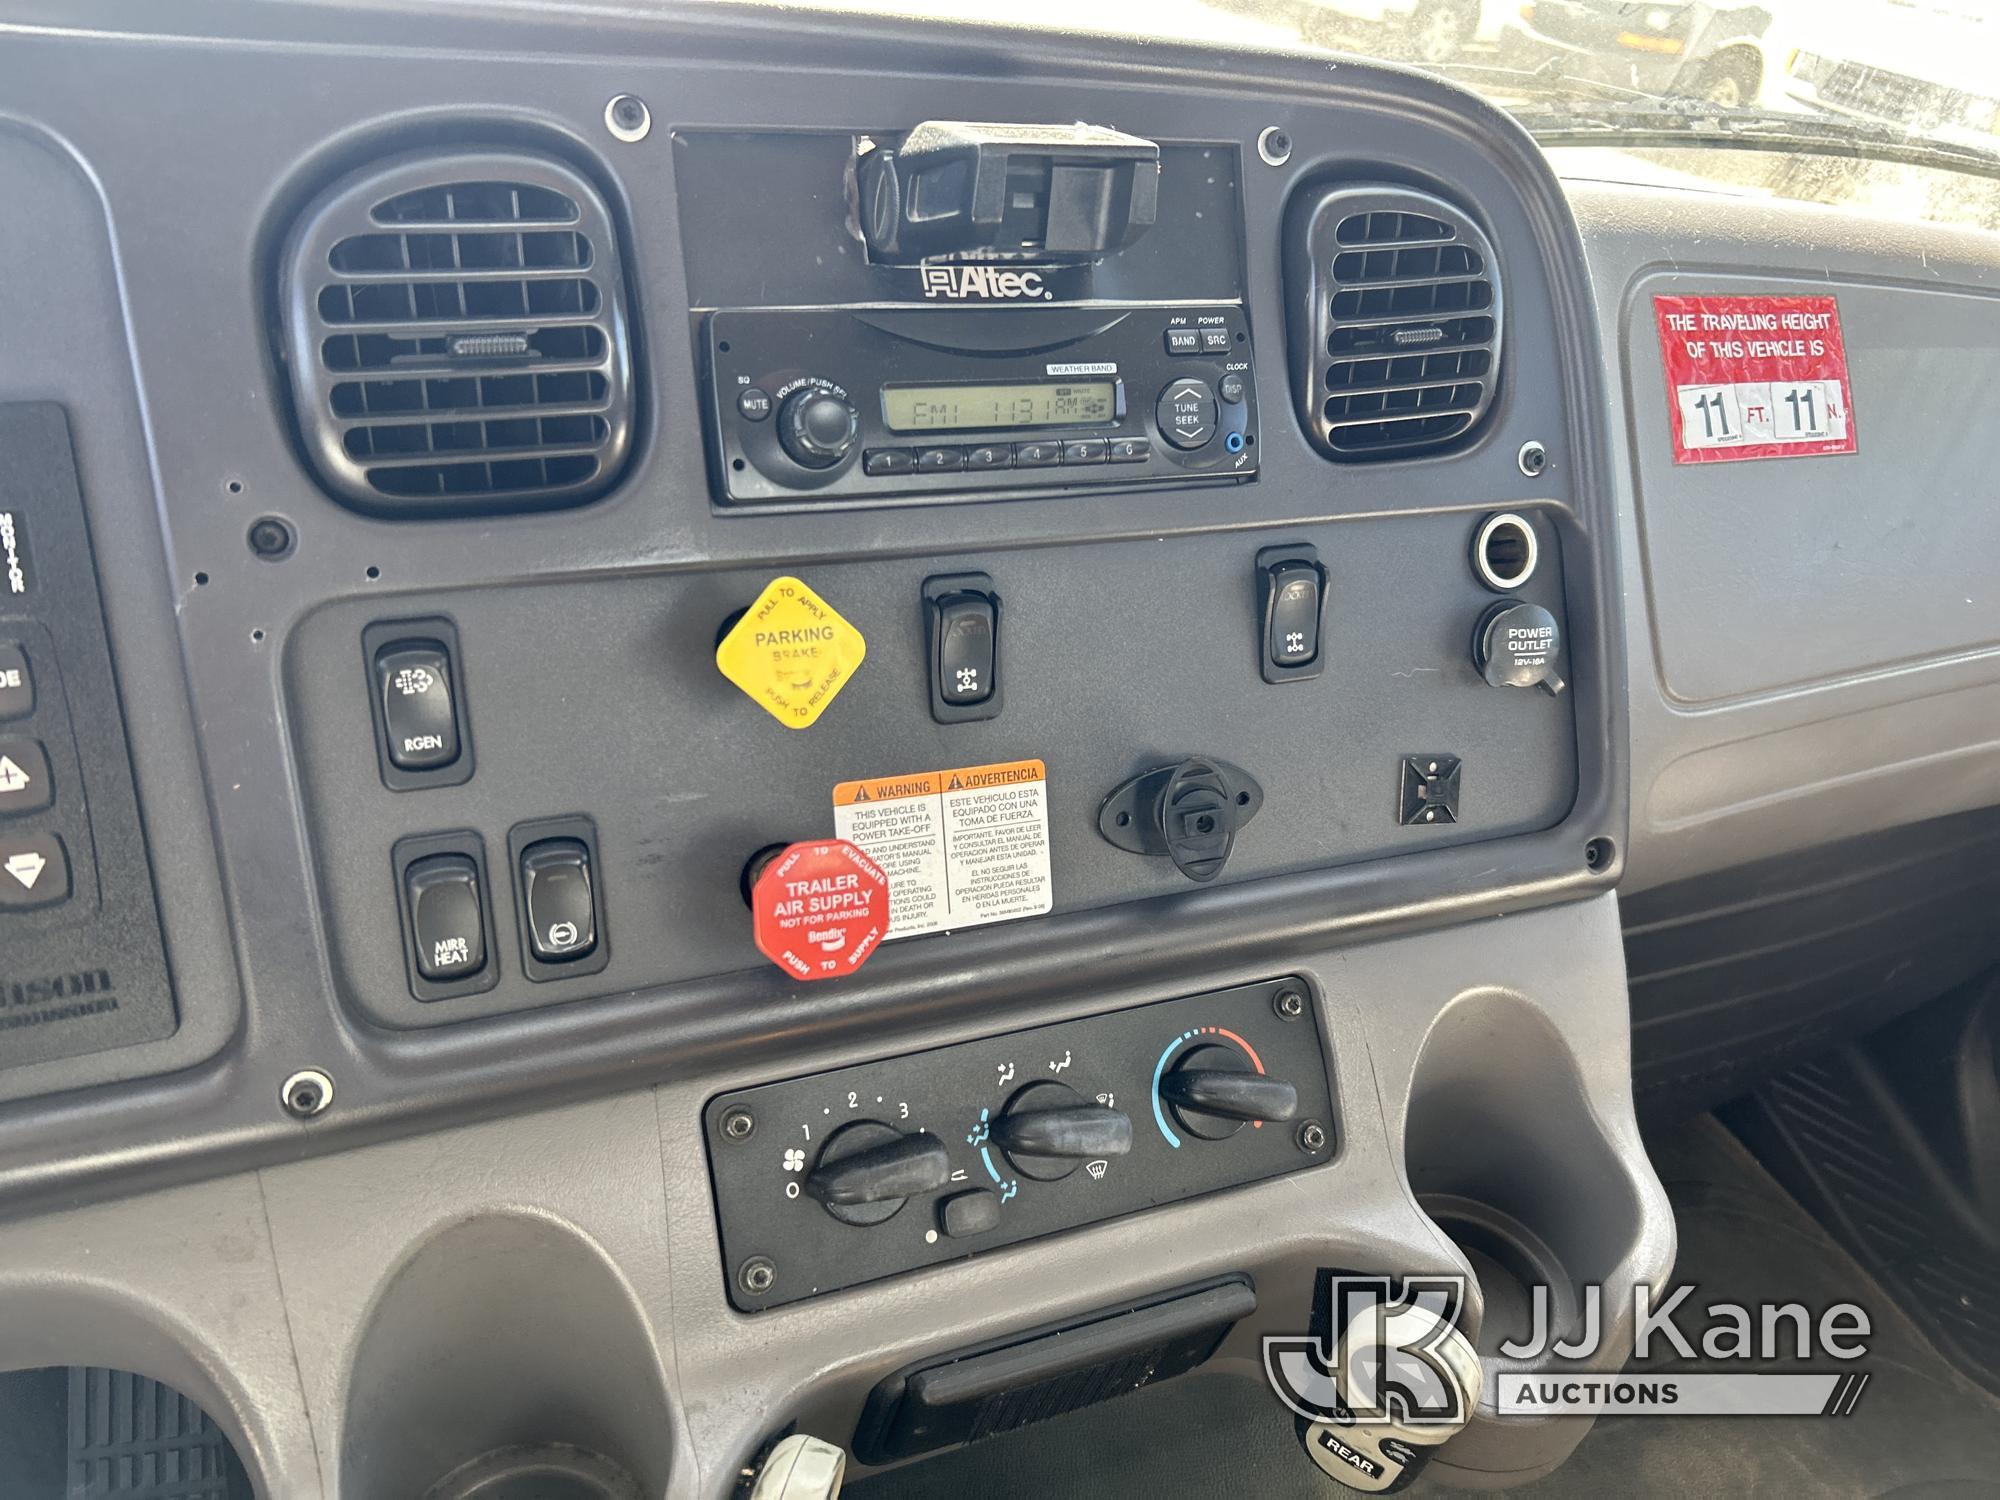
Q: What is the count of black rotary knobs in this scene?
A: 4